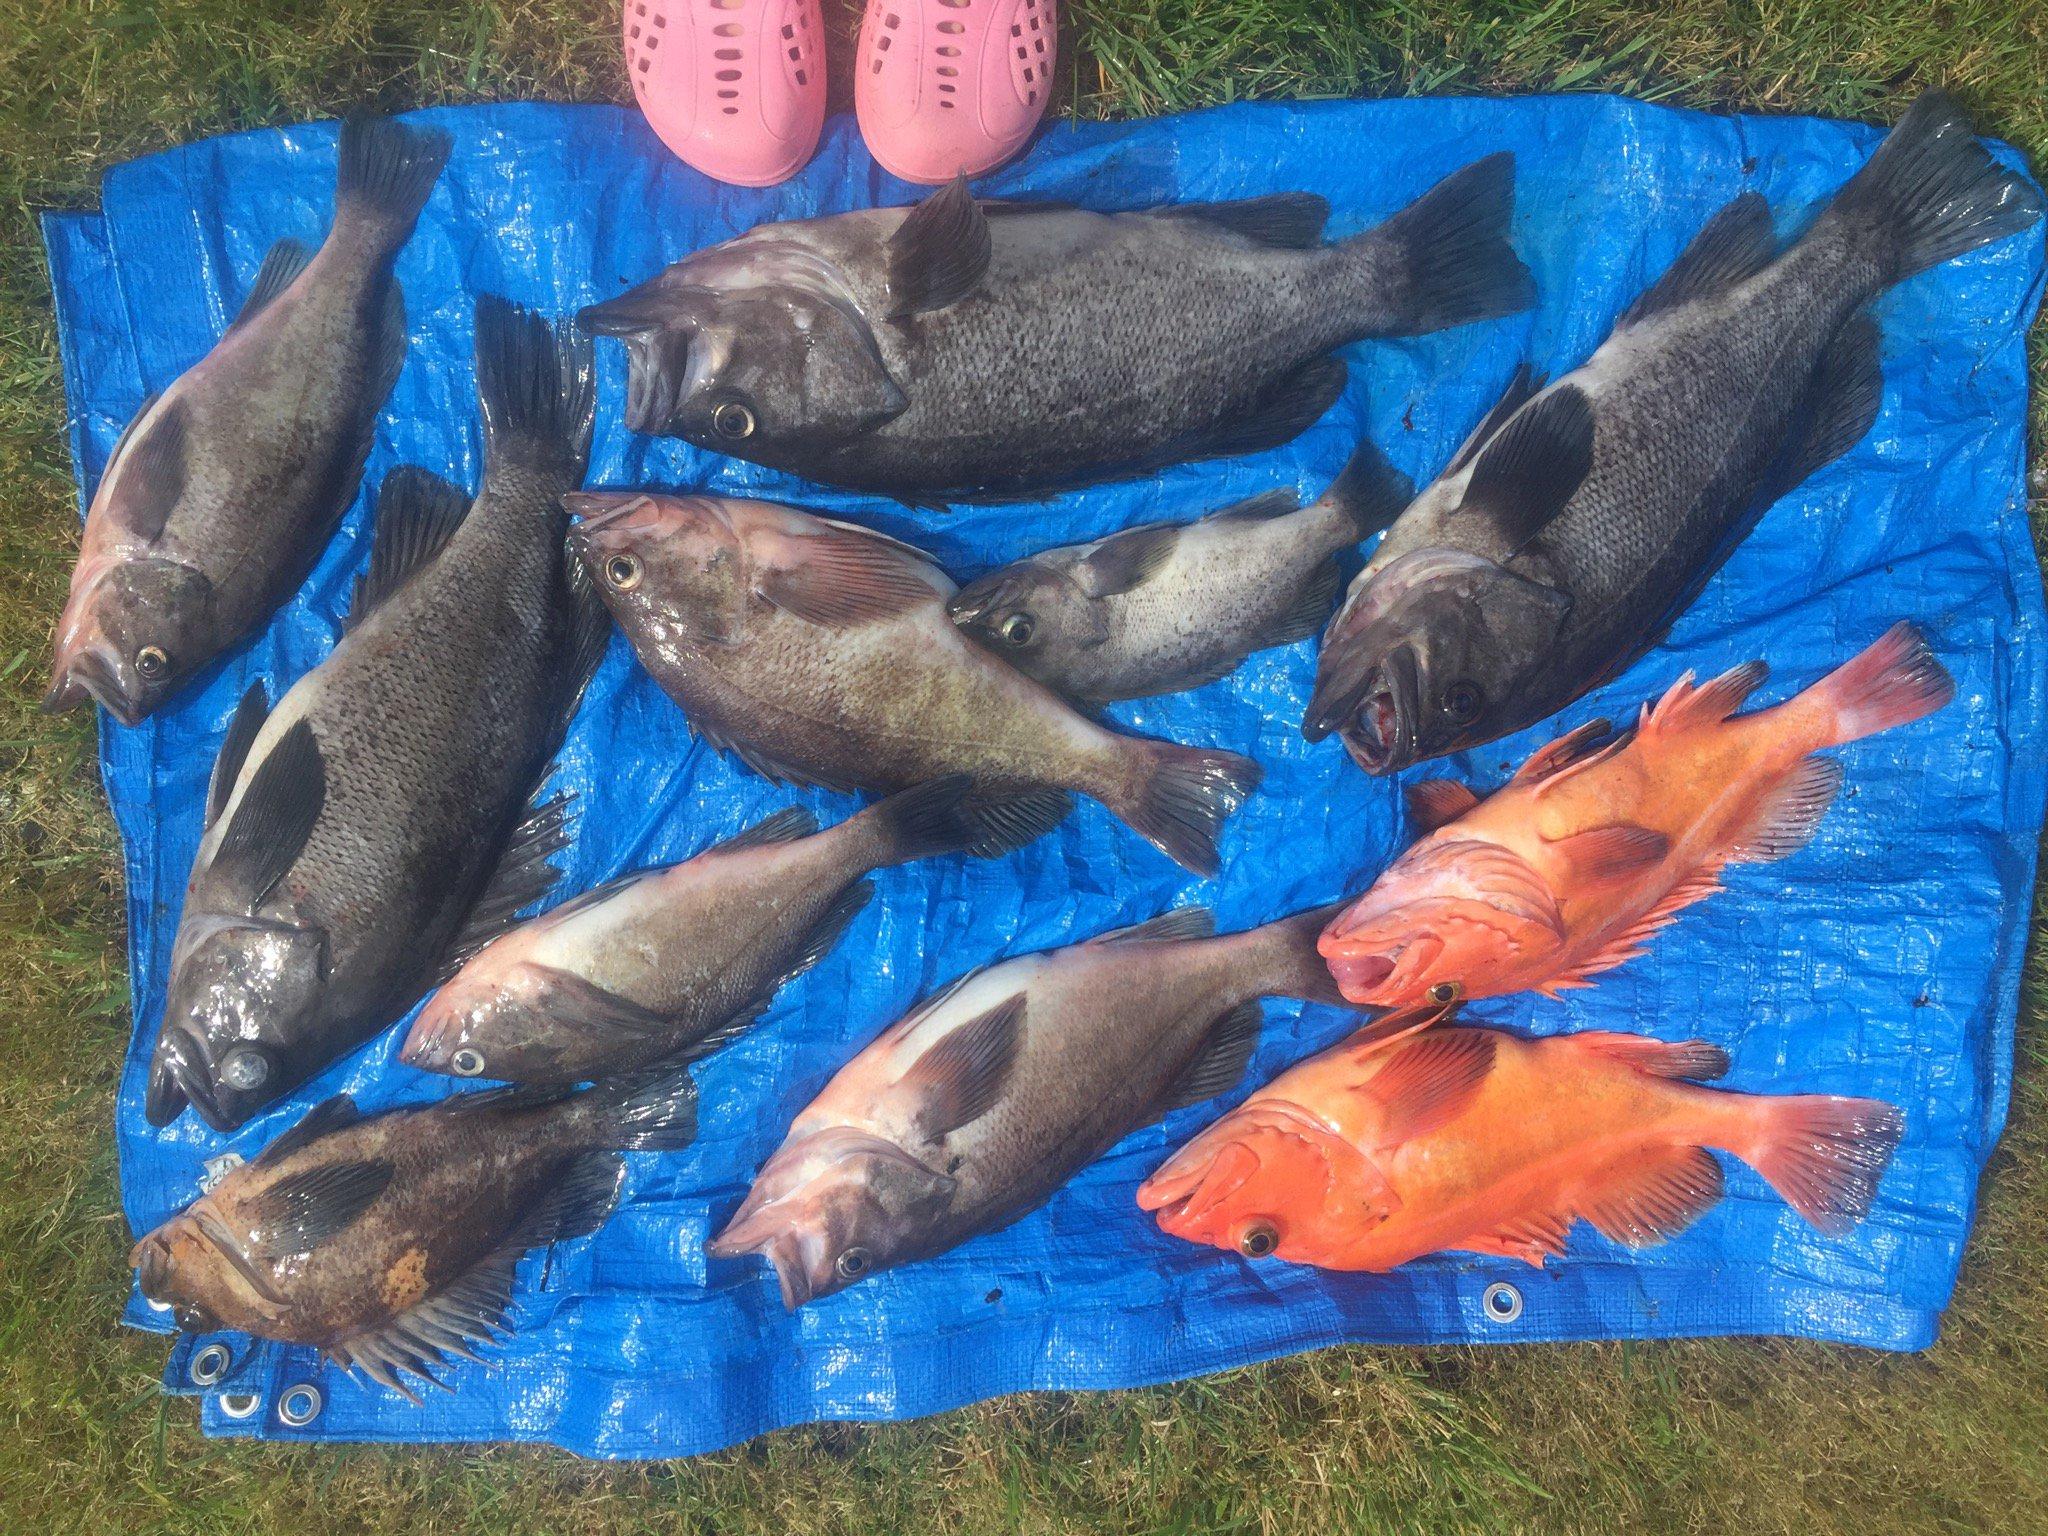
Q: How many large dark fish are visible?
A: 3